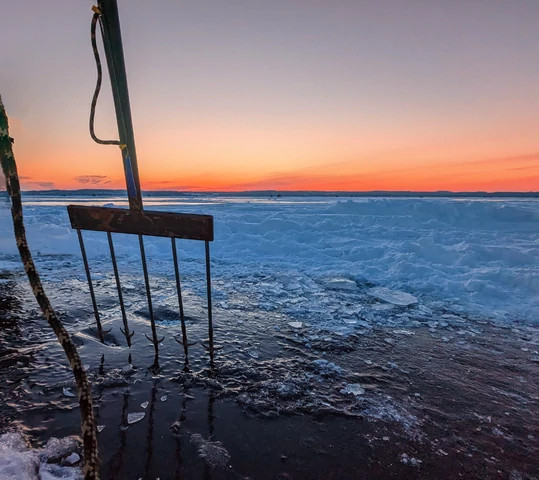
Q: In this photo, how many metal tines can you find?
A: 5